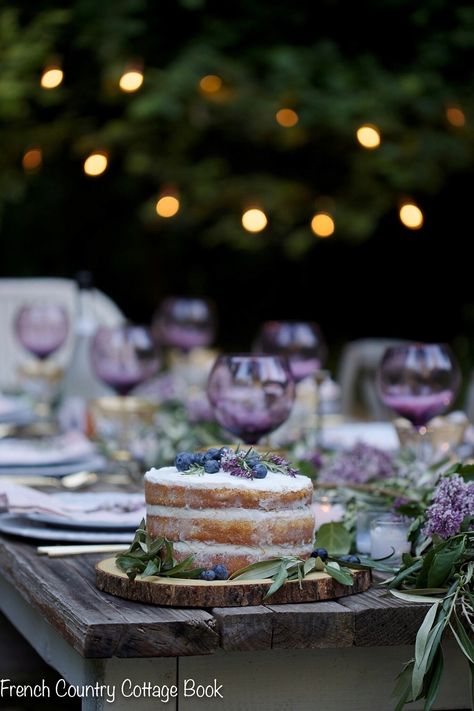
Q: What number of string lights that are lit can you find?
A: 12